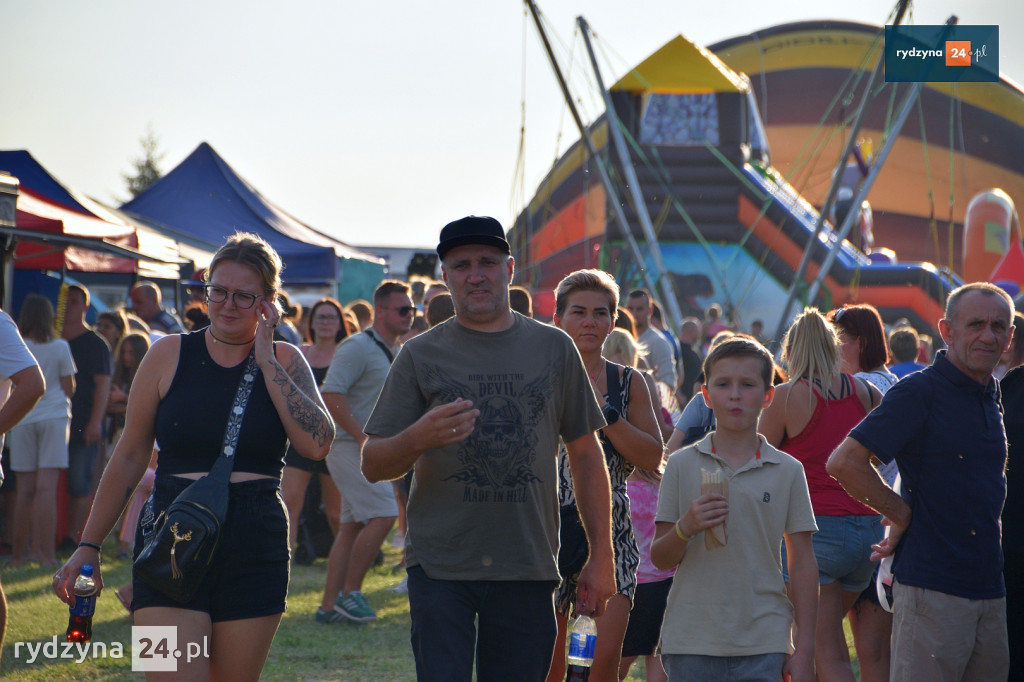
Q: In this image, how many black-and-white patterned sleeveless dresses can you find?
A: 1